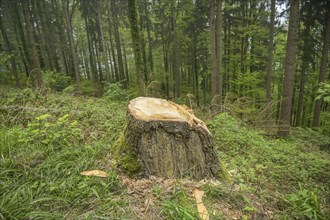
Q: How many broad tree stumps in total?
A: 1